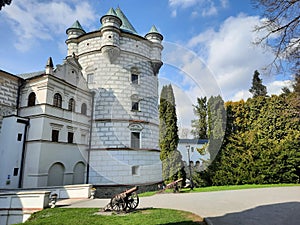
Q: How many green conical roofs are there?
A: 4